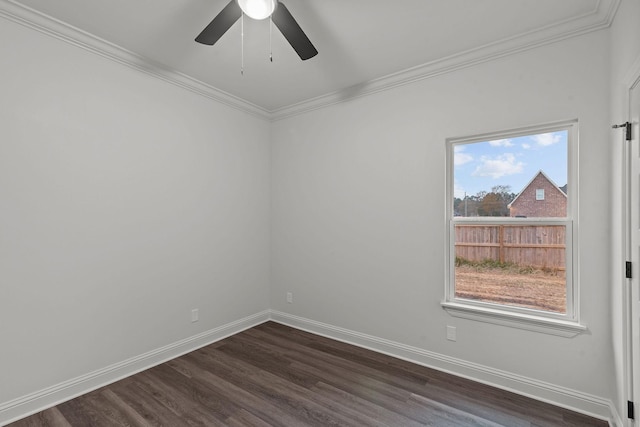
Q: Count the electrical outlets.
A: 3